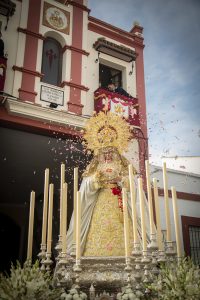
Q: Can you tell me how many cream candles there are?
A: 14